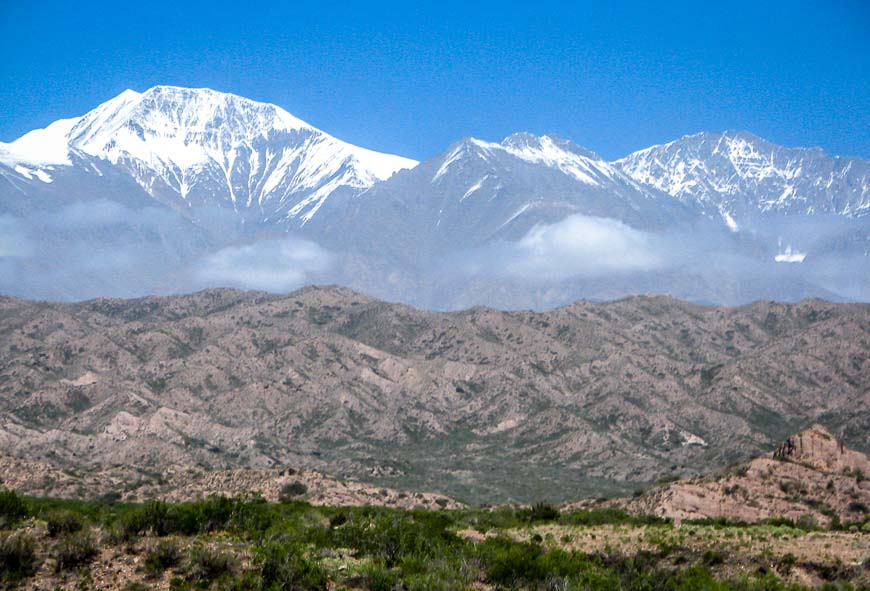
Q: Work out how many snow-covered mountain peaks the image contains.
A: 3